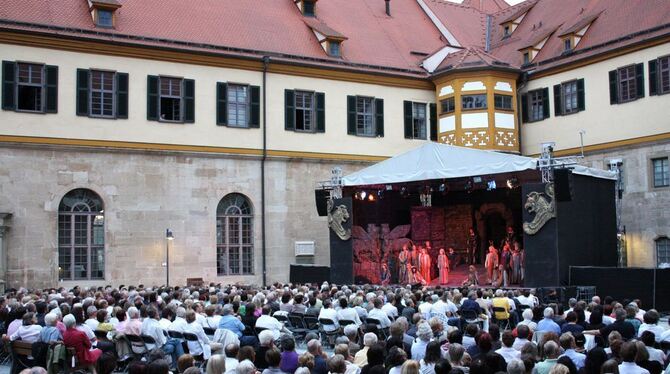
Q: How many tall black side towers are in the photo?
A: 2